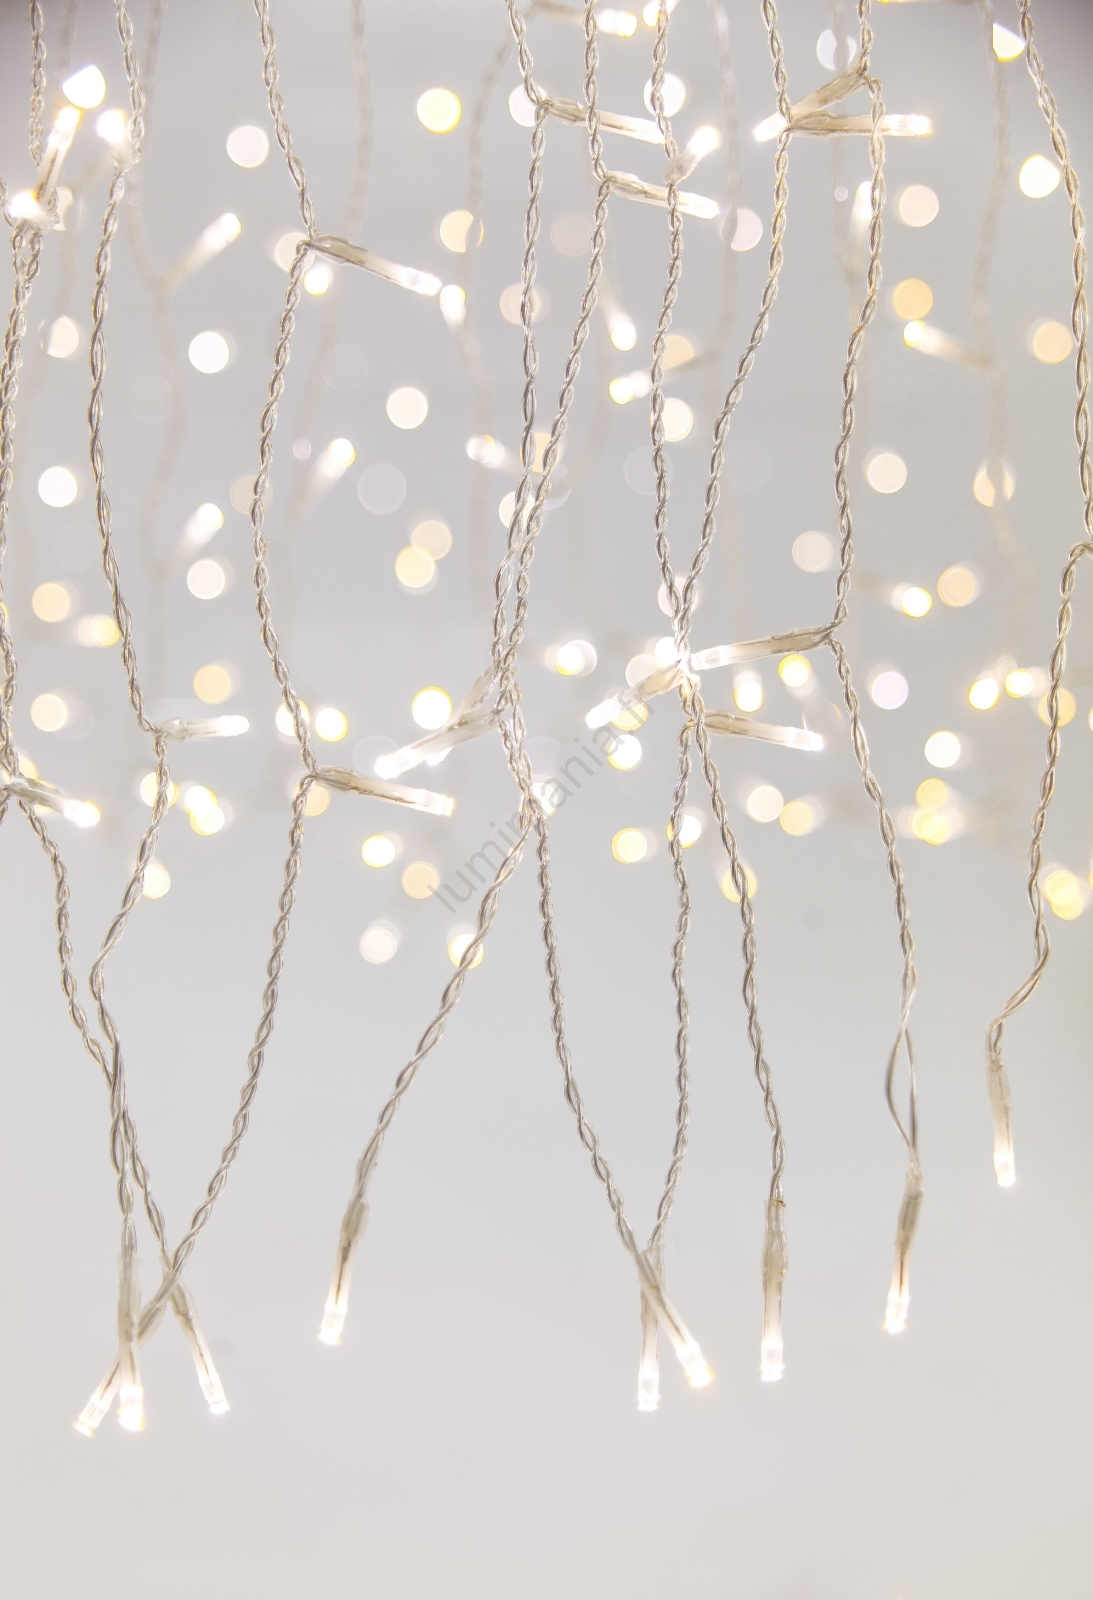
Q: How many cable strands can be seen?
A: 9